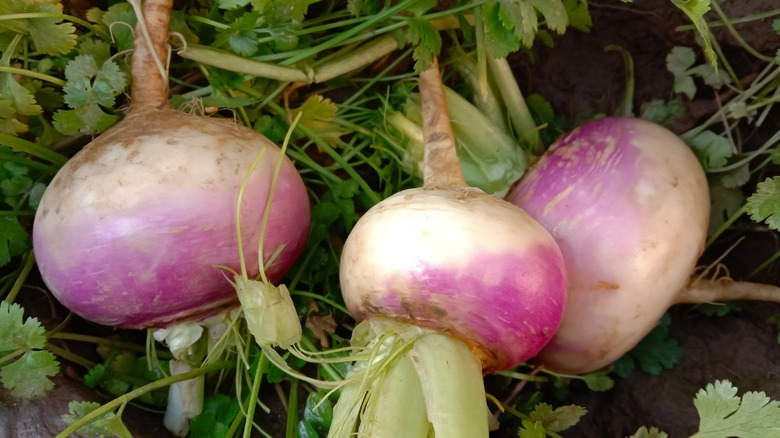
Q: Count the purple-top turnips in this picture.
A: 3